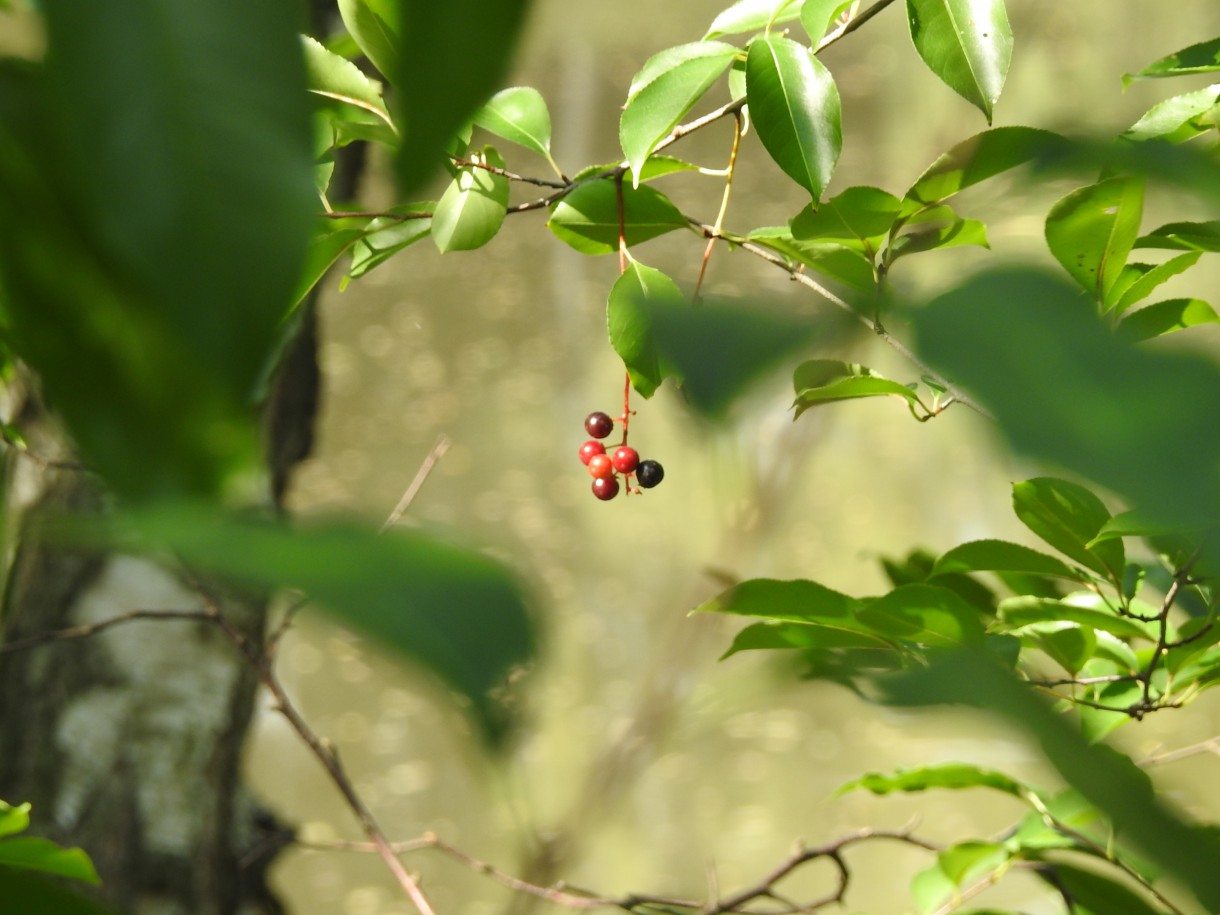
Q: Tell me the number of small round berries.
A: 6